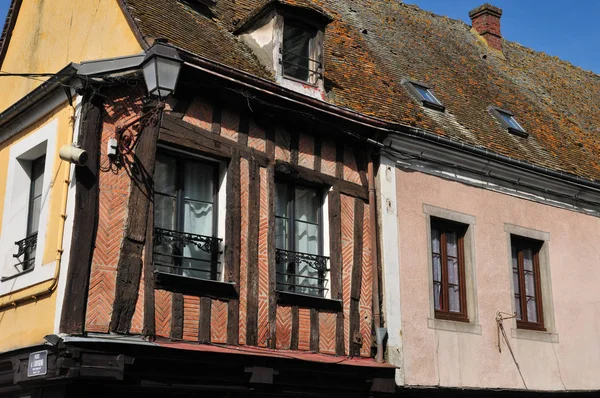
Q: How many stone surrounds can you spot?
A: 2